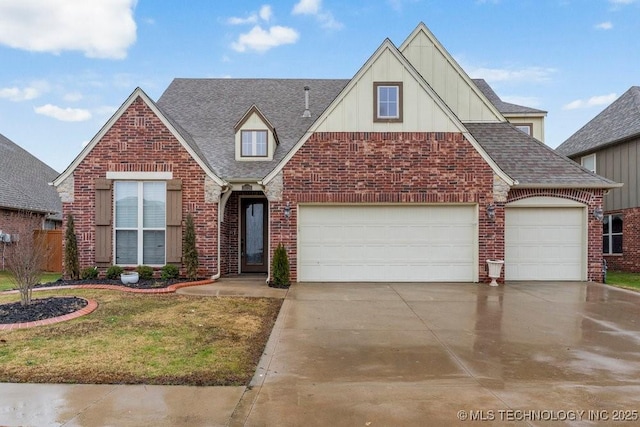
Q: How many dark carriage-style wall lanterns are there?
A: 3